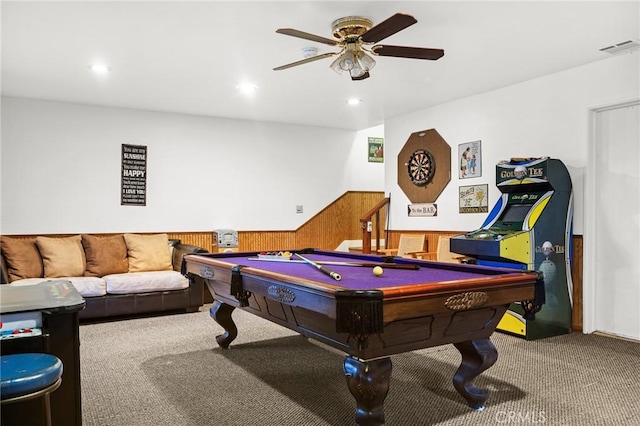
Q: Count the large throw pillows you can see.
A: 4